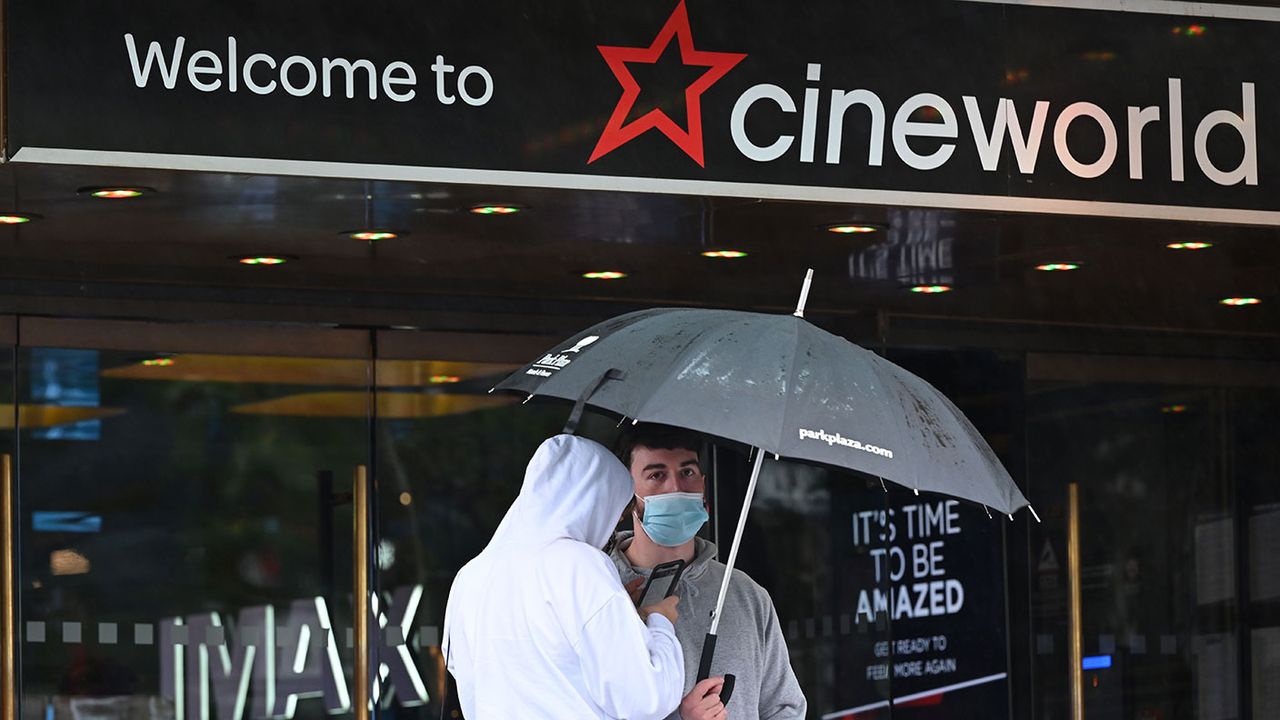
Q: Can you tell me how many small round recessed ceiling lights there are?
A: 12